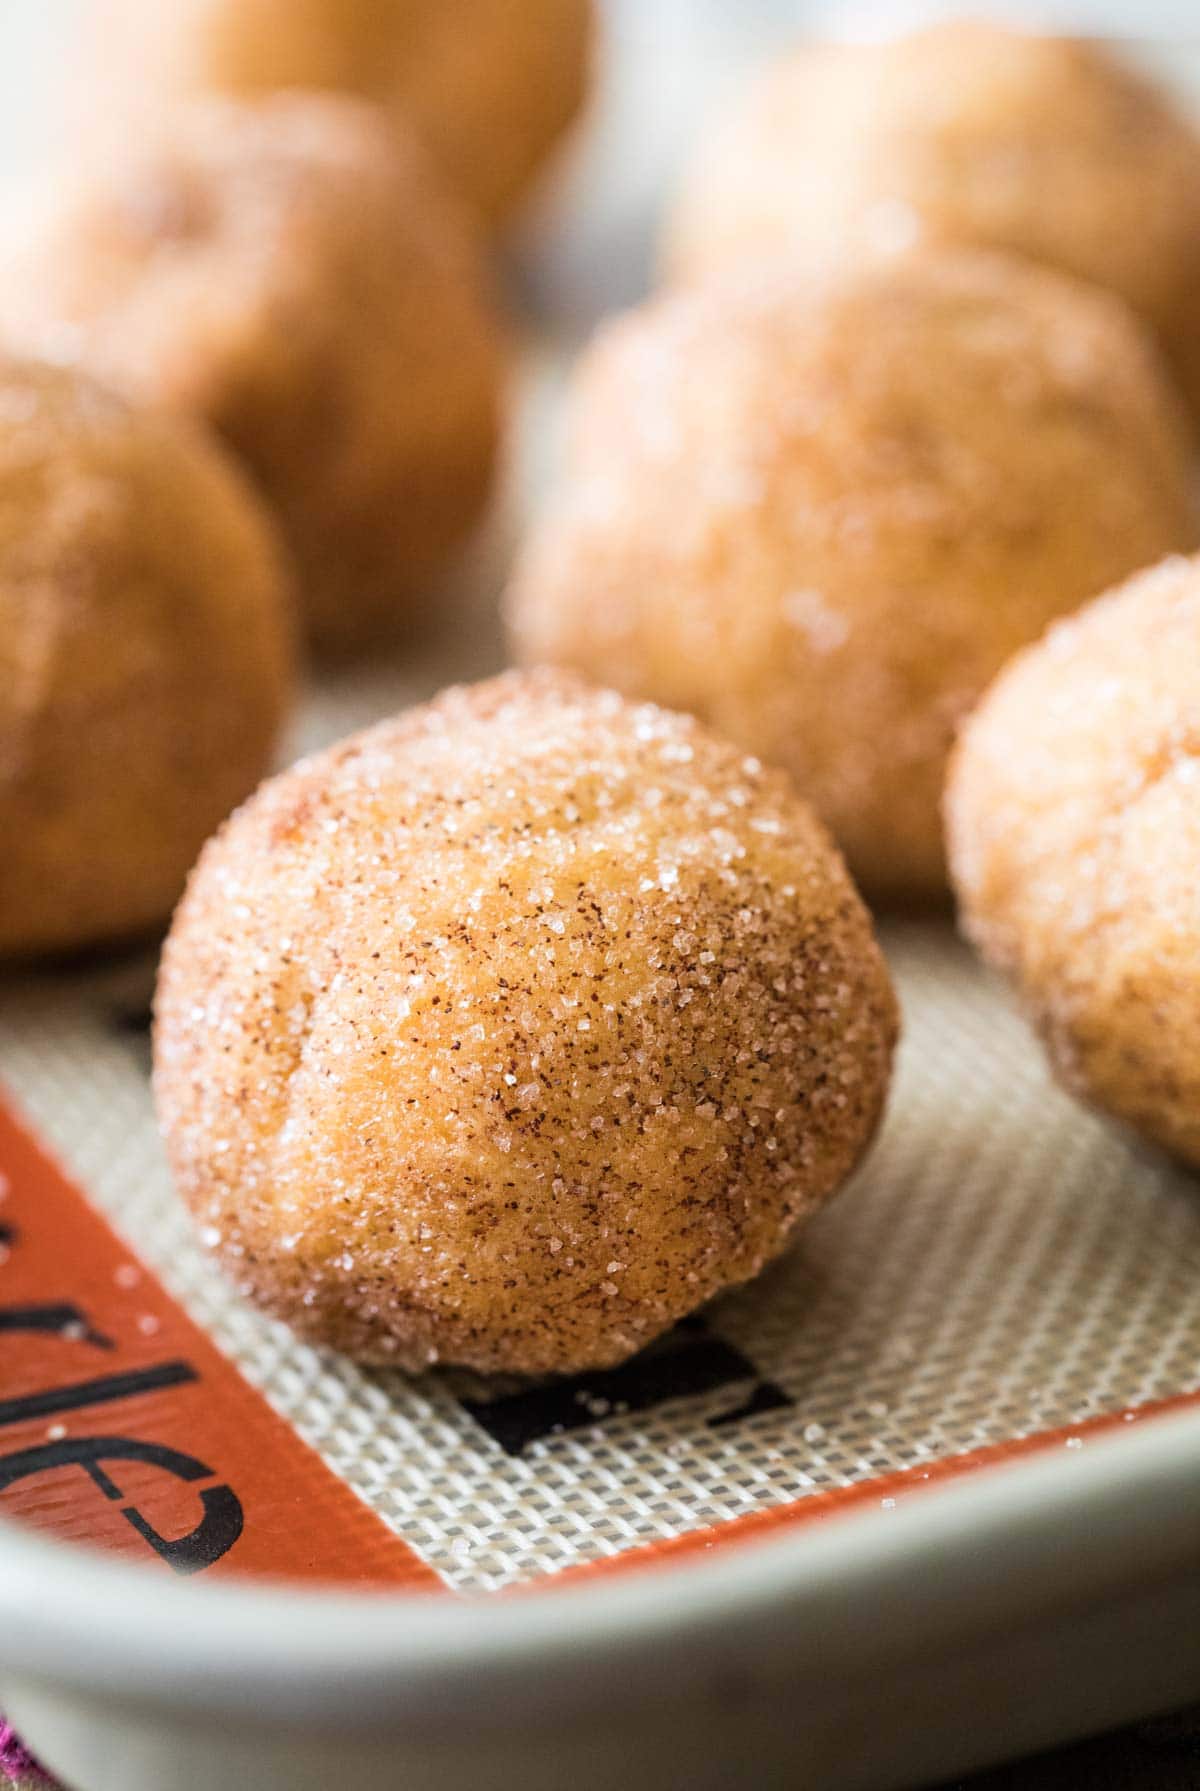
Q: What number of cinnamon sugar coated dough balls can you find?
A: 7